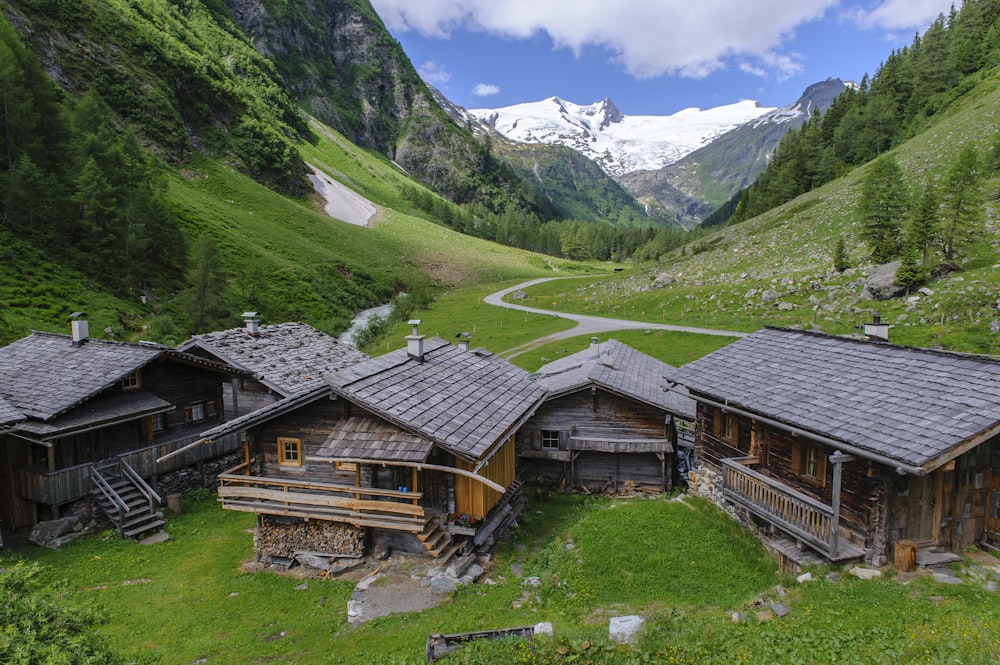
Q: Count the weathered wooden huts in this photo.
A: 5